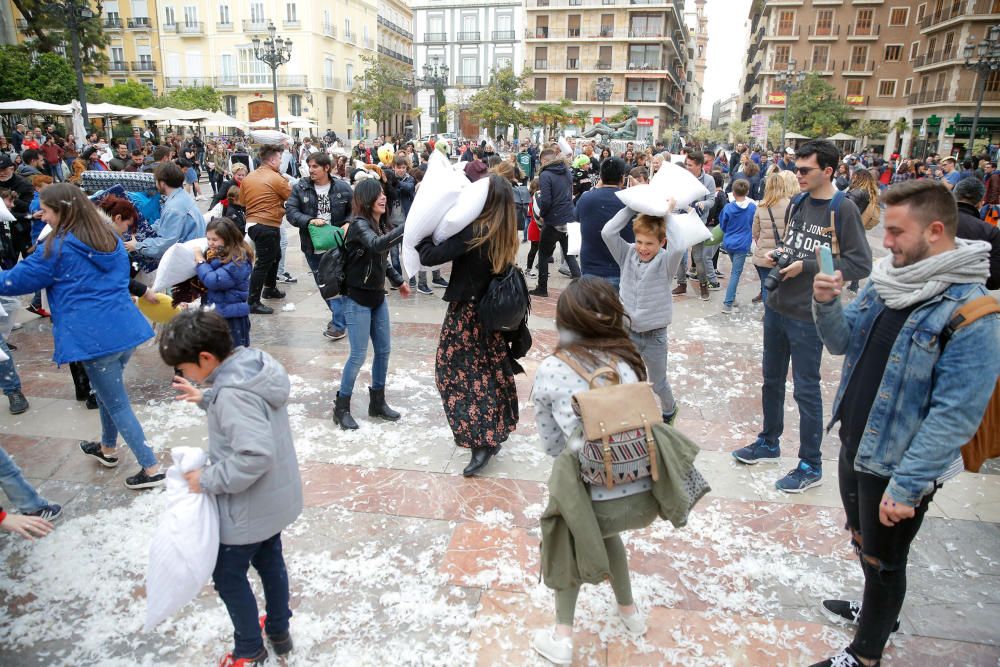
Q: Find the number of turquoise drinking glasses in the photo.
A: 0